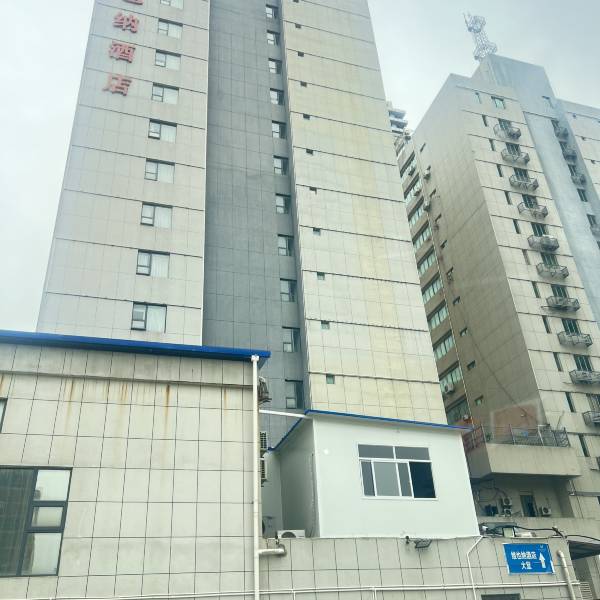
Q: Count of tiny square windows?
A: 11